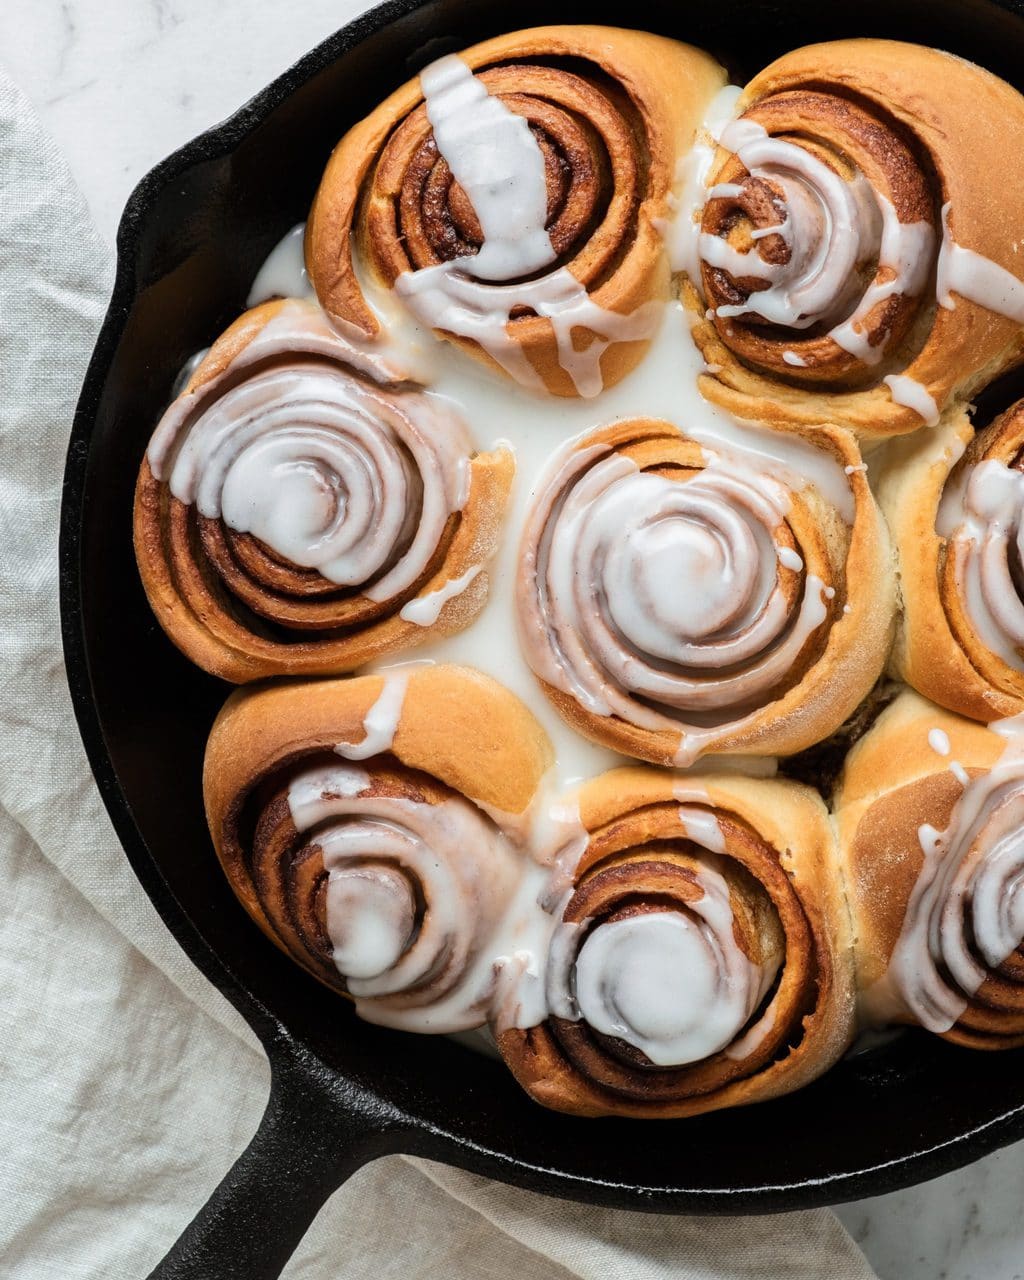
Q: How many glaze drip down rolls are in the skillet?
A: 8